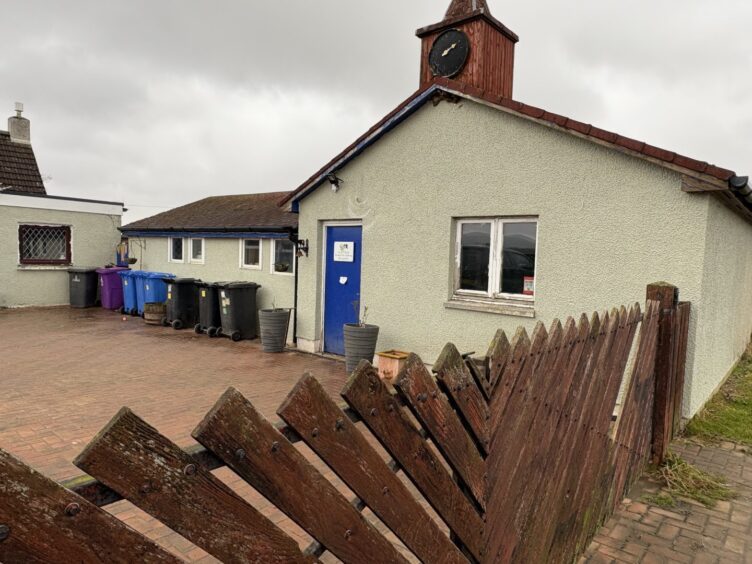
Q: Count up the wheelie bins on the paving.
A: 8